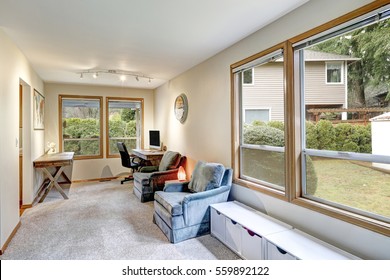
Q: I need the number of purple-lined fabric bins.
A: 1